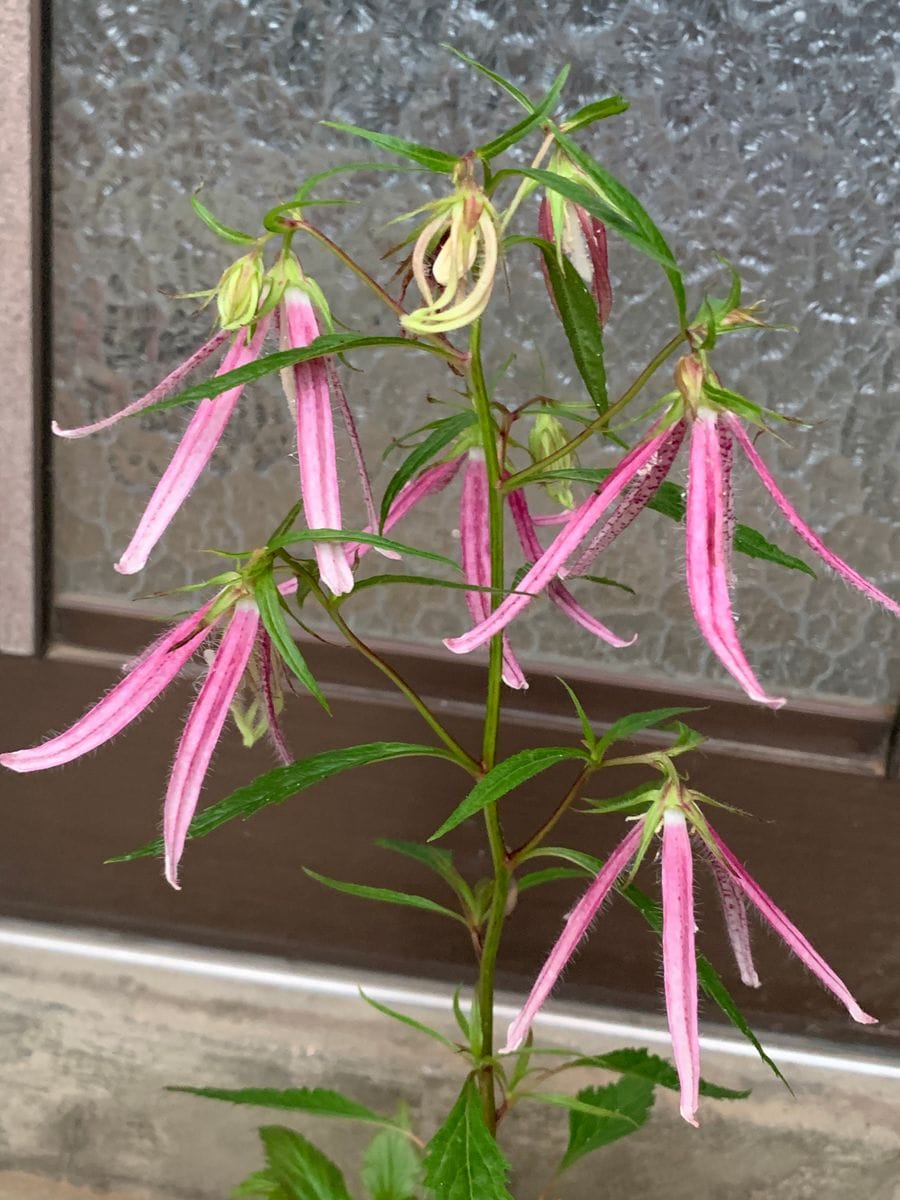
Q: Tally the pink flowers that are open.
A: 5